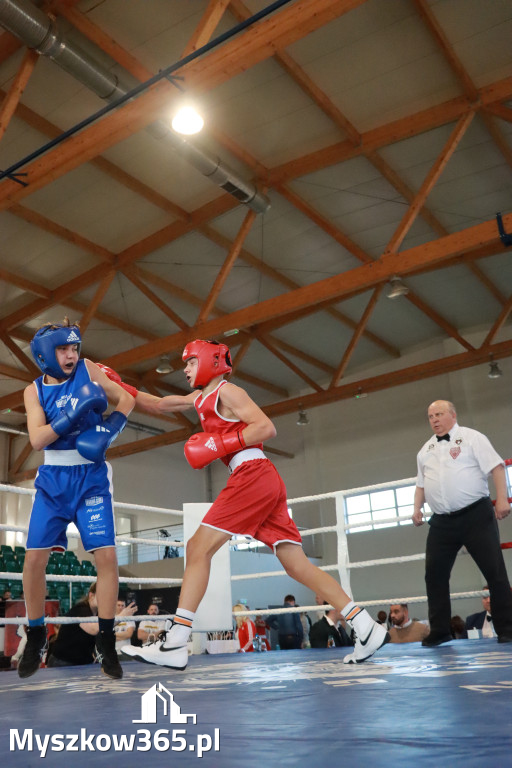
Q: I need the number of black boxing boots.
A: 2